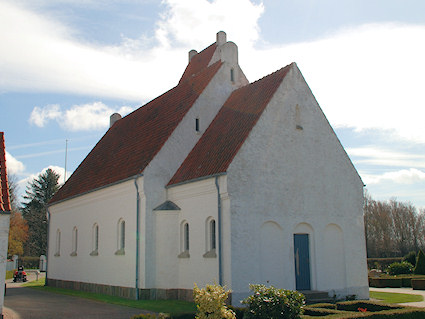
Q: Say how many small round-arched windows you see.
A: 6